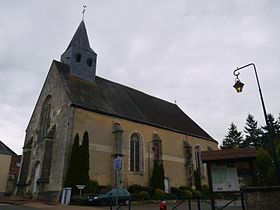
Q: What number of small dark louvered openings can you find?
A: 2